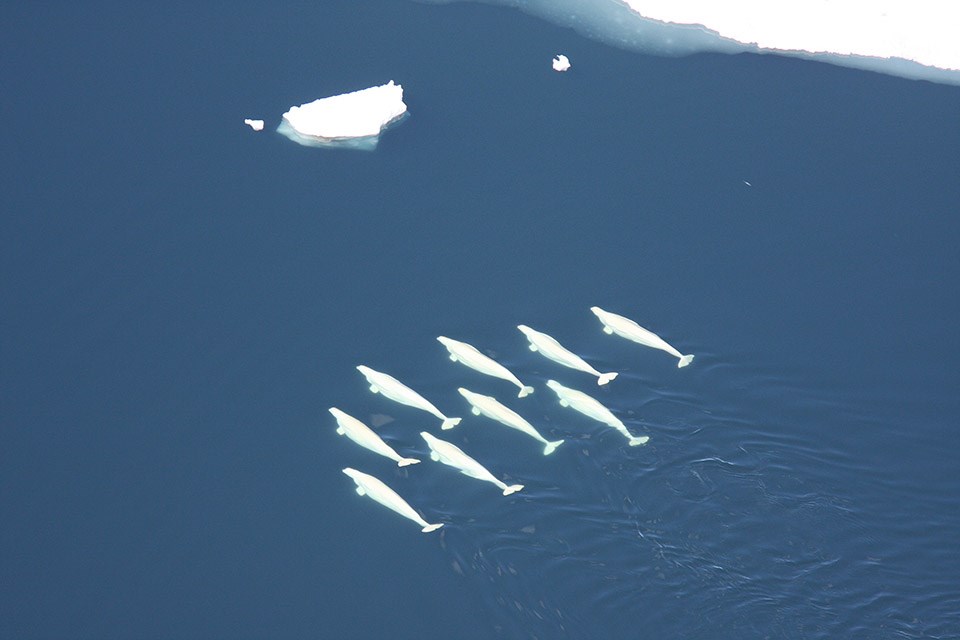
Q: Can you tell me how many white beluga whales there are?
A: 9